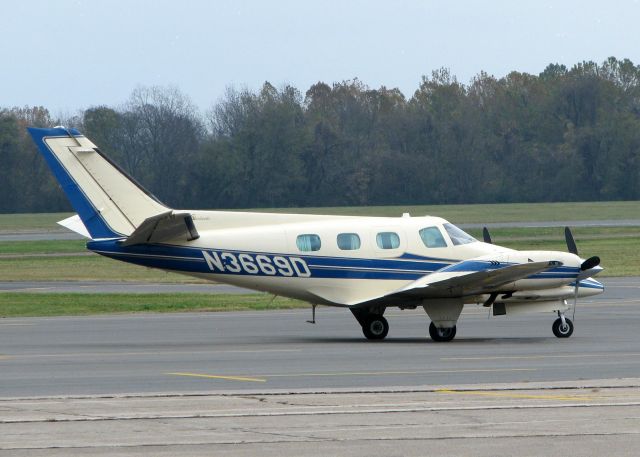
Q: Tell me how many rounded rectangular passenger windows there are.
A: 3